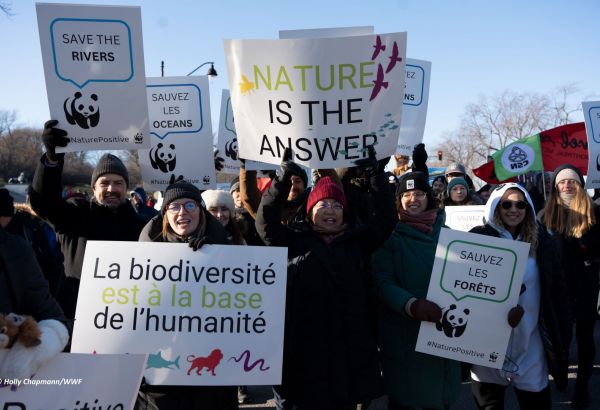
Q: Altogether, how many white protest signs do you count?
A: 11